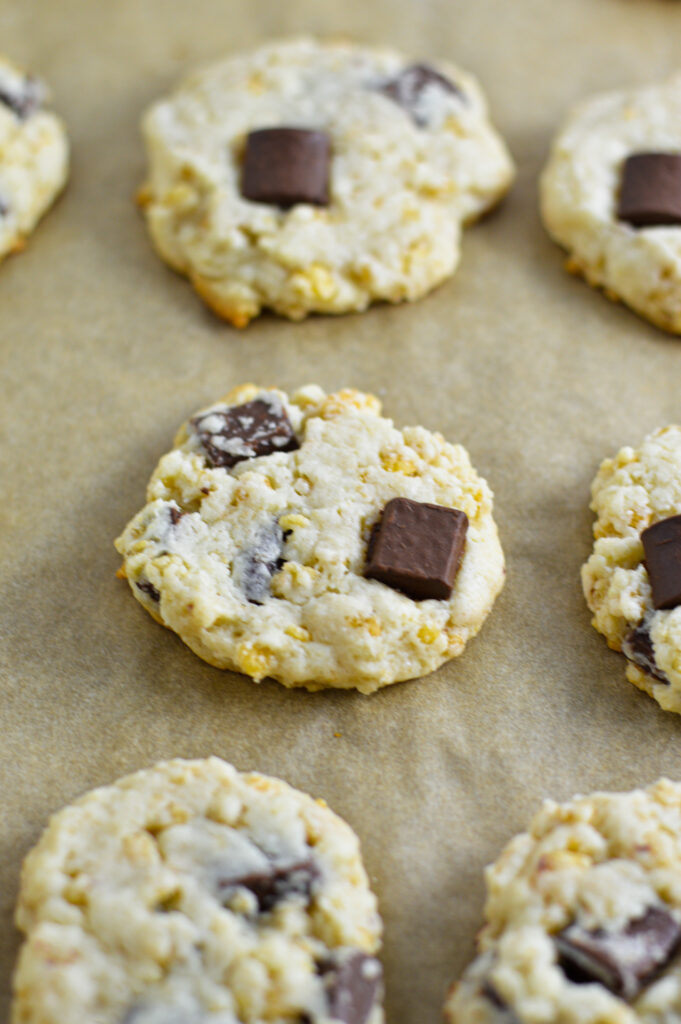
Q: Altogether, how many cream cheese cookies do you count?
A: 7